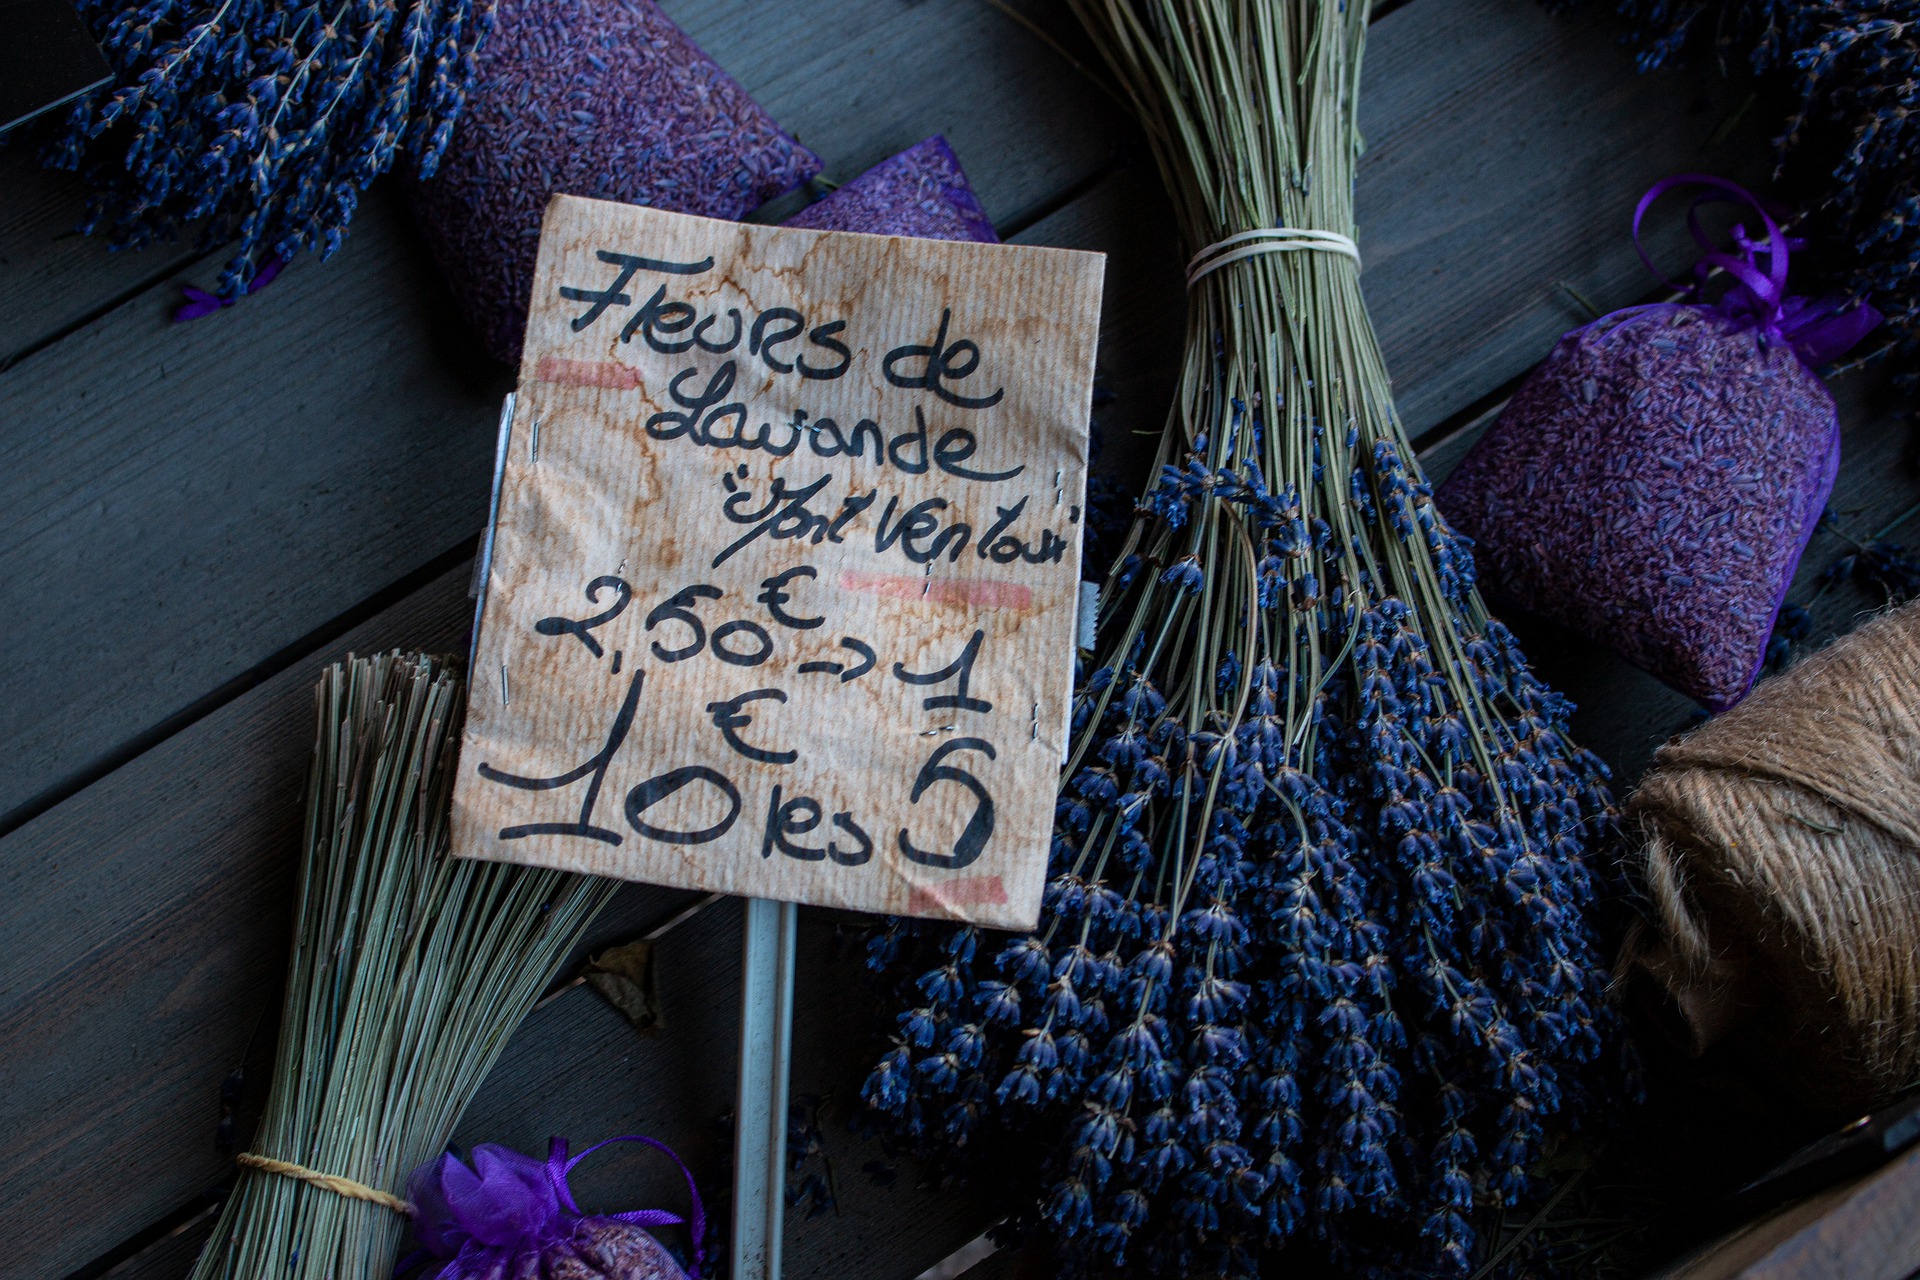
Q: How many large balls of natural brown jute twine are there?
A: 1